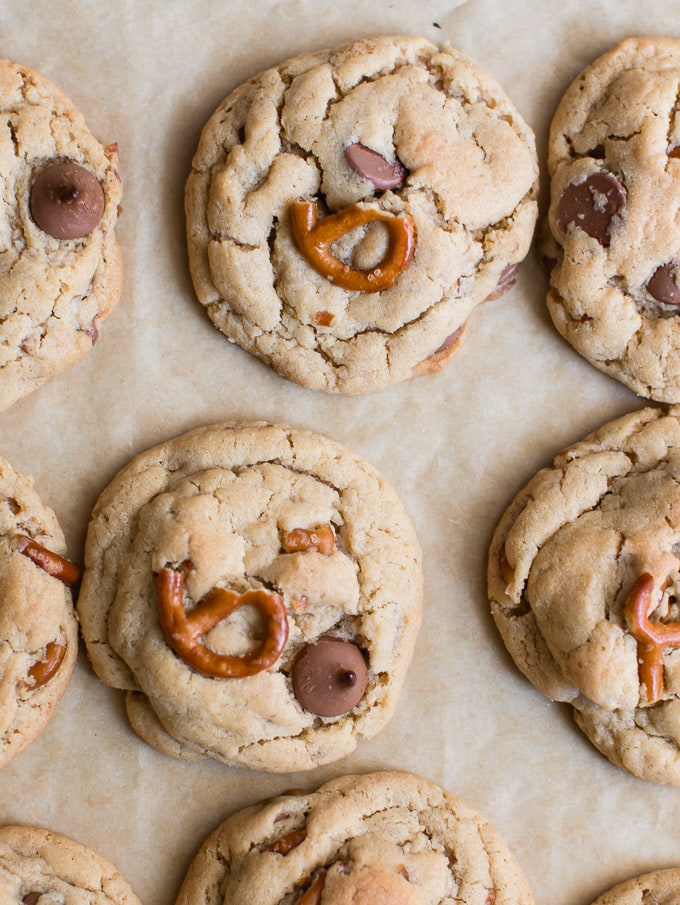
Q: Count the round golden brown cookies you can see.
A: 9